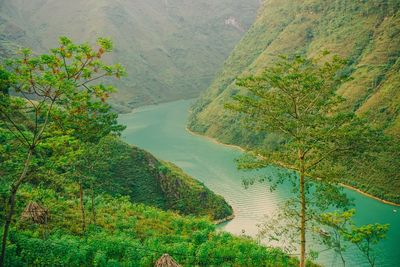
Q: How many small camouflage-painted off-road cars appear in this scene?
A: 0